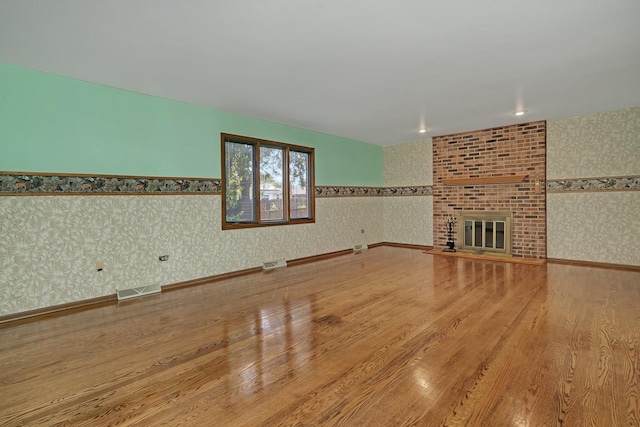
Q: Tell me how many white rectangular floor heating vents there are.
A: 3